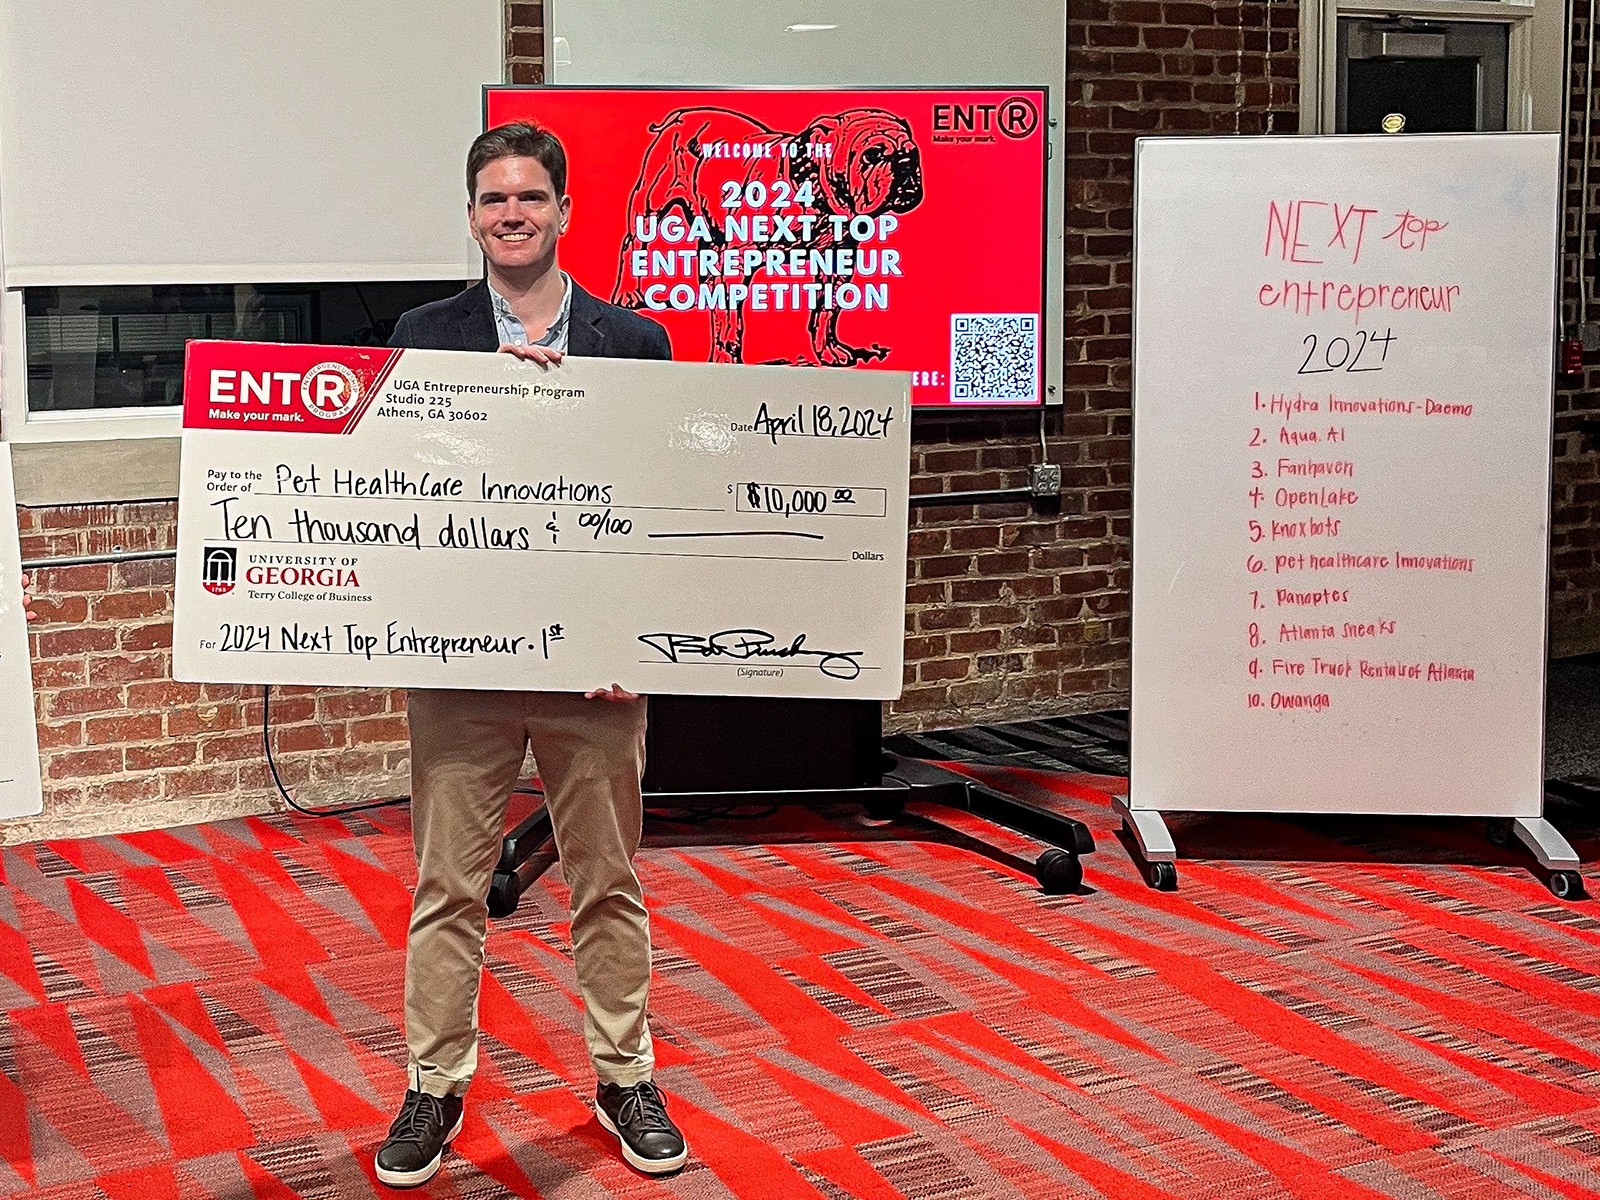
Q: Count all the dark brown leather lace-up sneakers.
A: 2